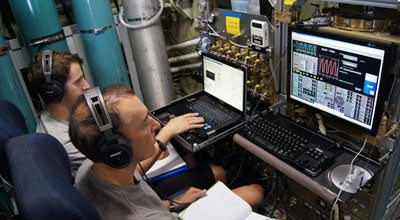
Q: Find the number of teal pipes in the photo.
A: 3